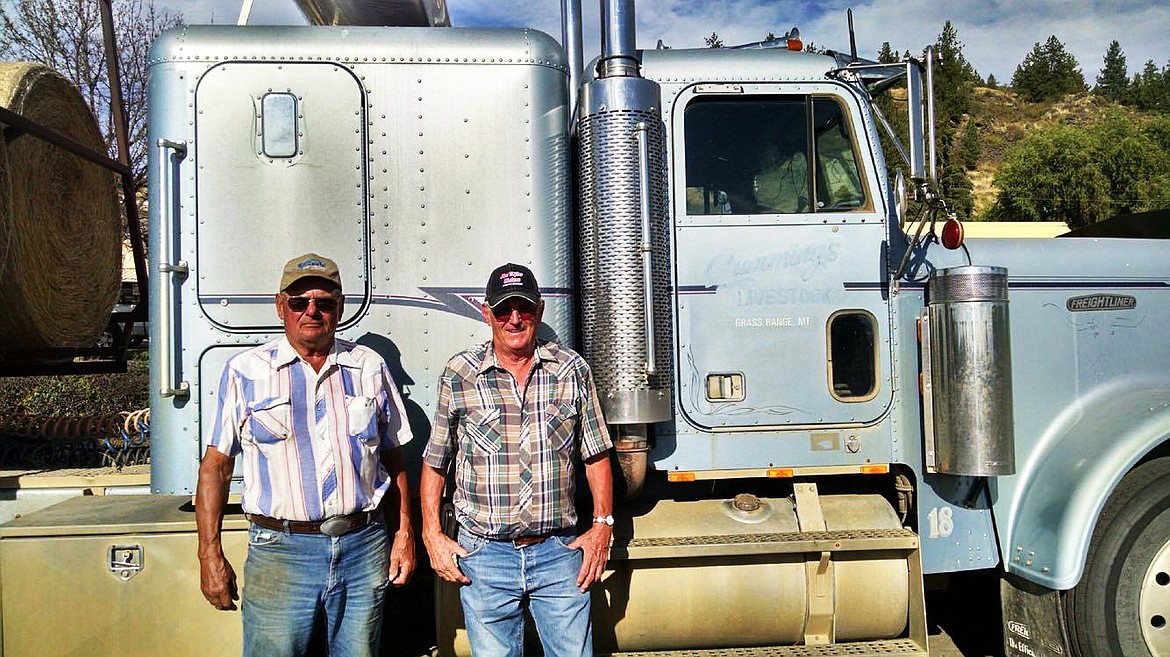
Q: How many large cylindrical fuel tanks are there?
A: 1